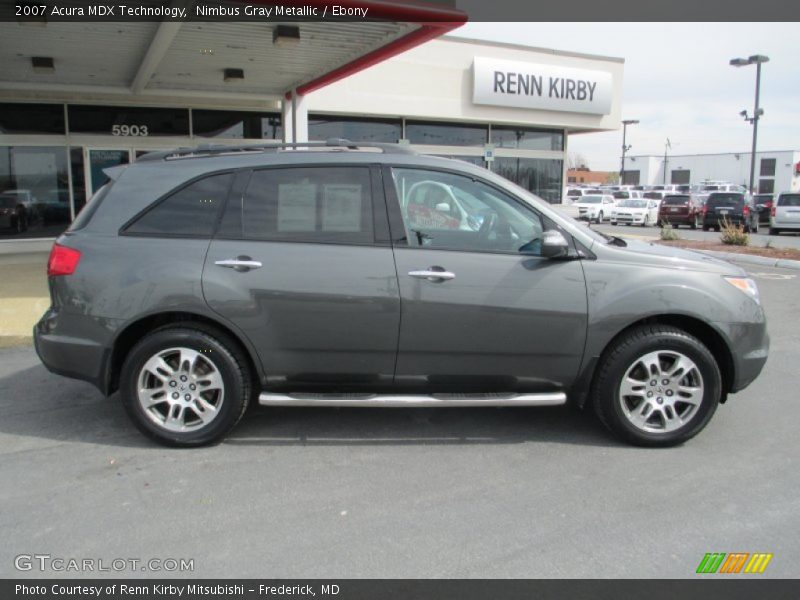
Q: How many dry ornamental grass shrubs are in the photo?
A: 2